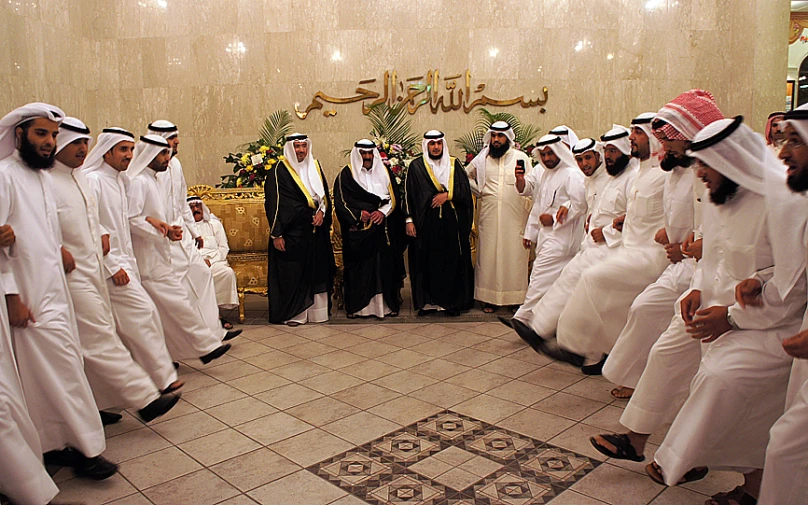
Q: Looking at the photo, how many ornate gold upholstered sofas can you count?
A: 1